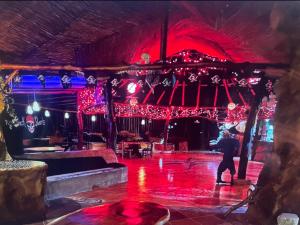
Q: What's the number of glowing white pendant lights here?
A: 6